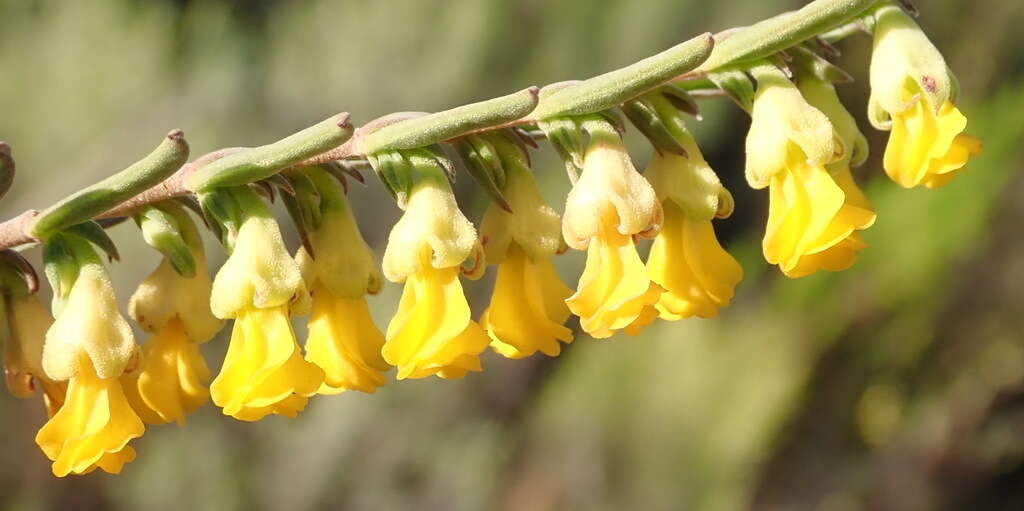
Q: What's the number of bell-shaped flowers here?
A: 12